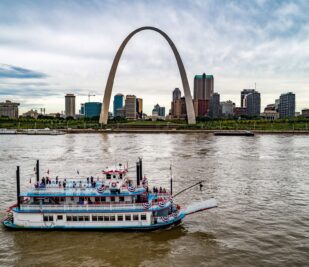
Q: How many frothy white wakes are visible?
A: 0